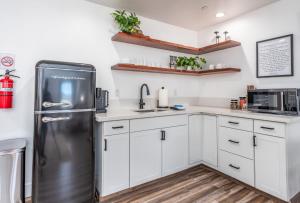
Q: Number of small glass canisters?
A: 2